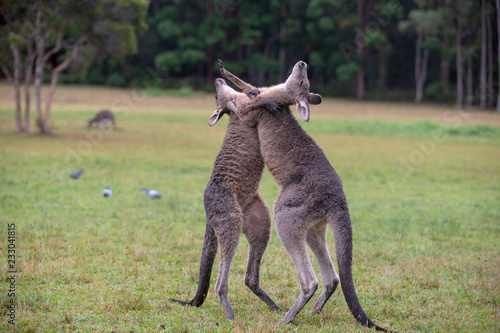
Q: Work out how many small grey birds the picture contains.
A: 3